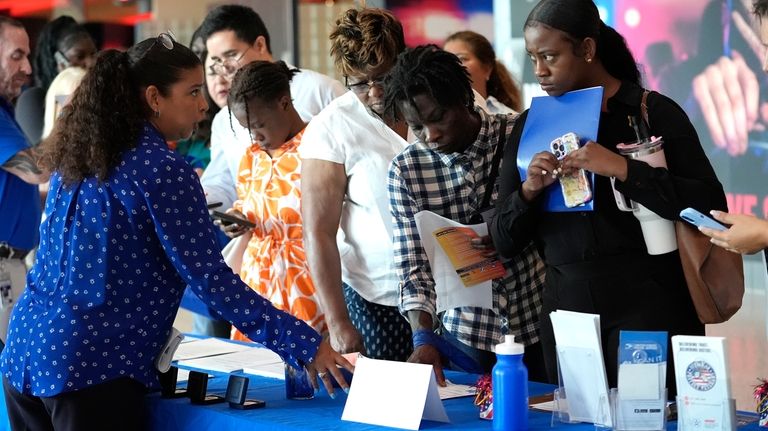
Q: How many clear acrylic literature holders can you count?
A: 3